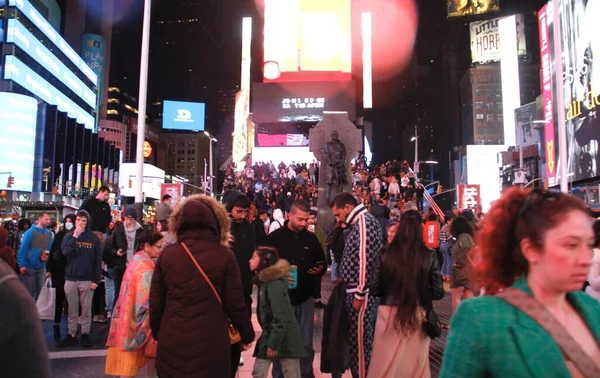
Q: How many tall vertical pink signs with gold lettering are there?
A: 1